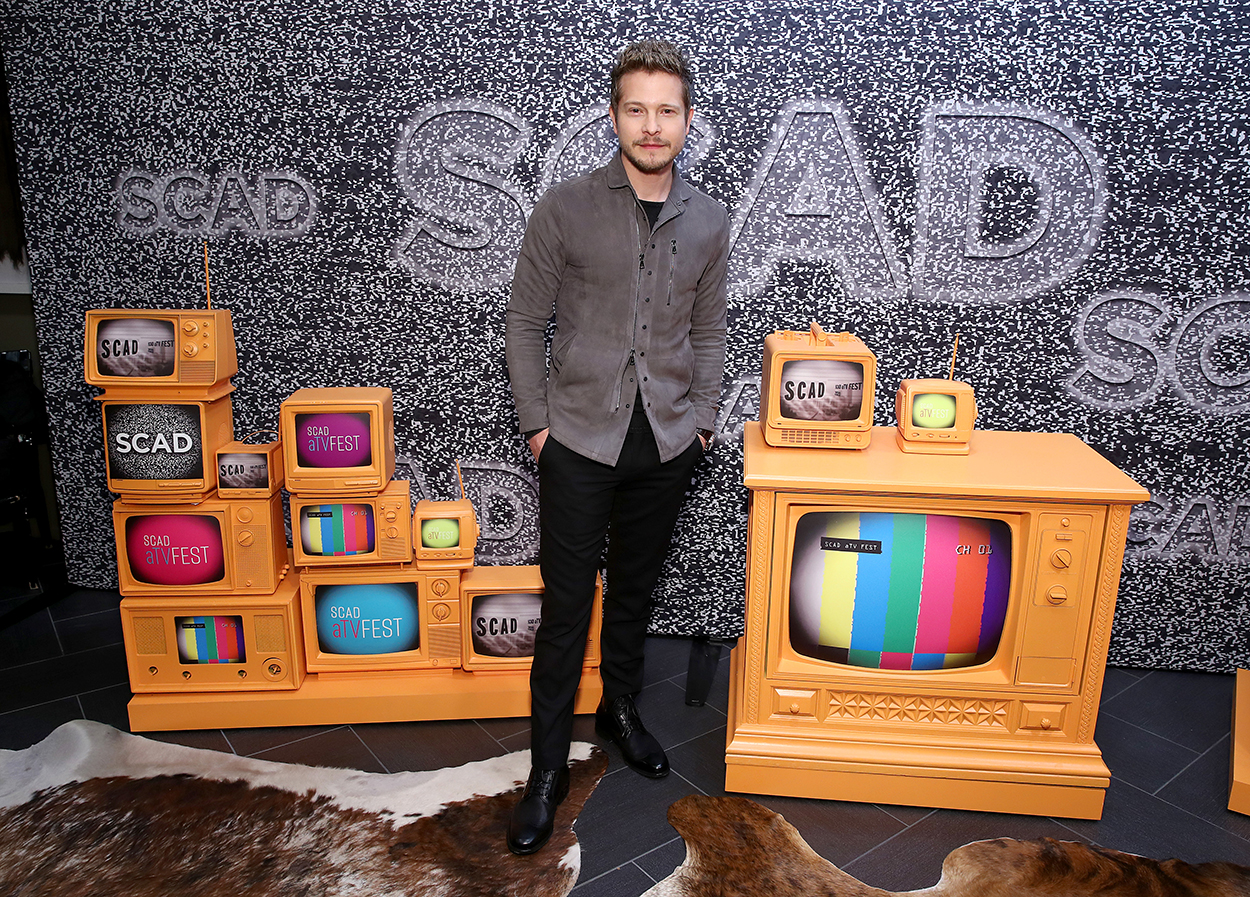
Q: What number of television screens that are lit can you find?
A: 13